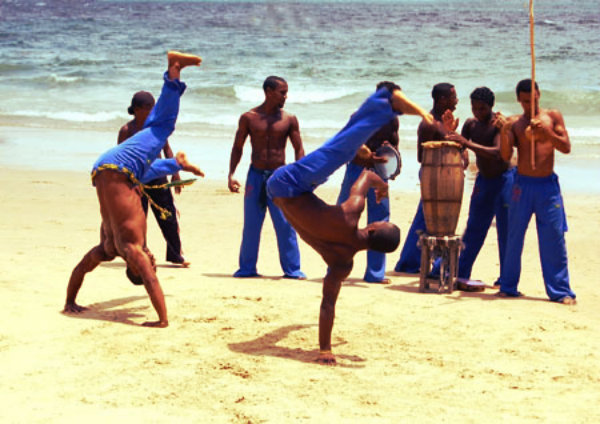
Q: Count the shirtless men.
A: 8